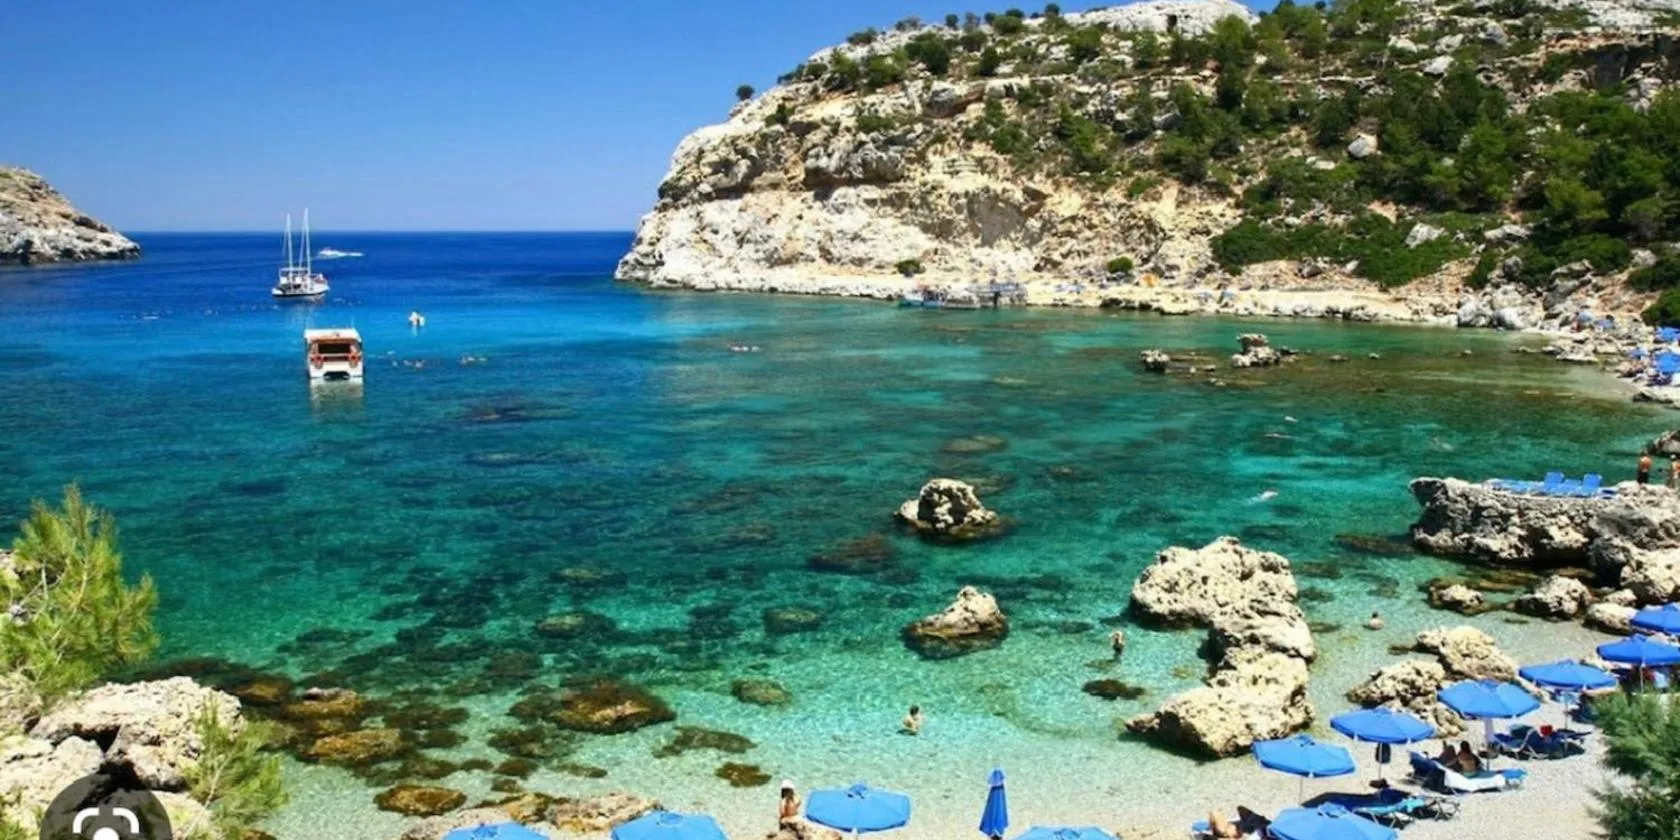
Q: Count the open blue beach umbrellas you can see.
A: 11